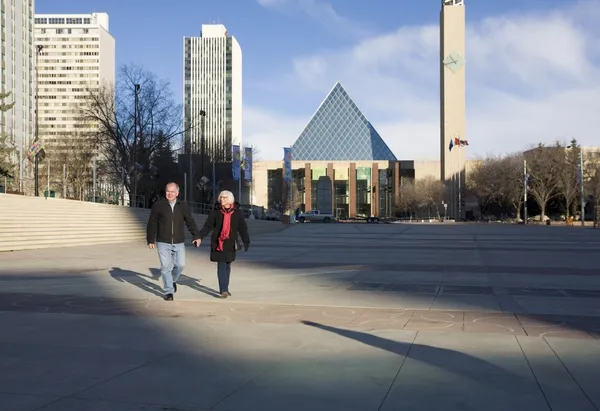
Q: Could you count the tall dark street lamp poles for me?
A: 3